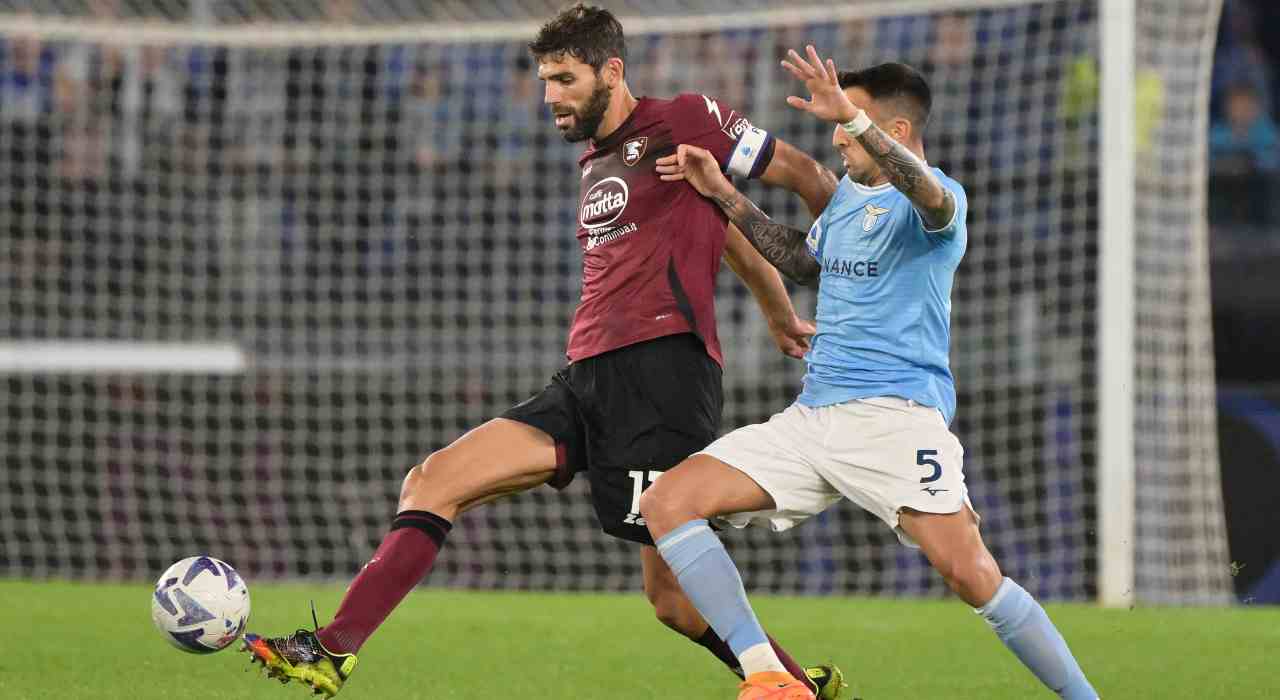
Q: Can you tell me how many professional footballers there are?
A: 2